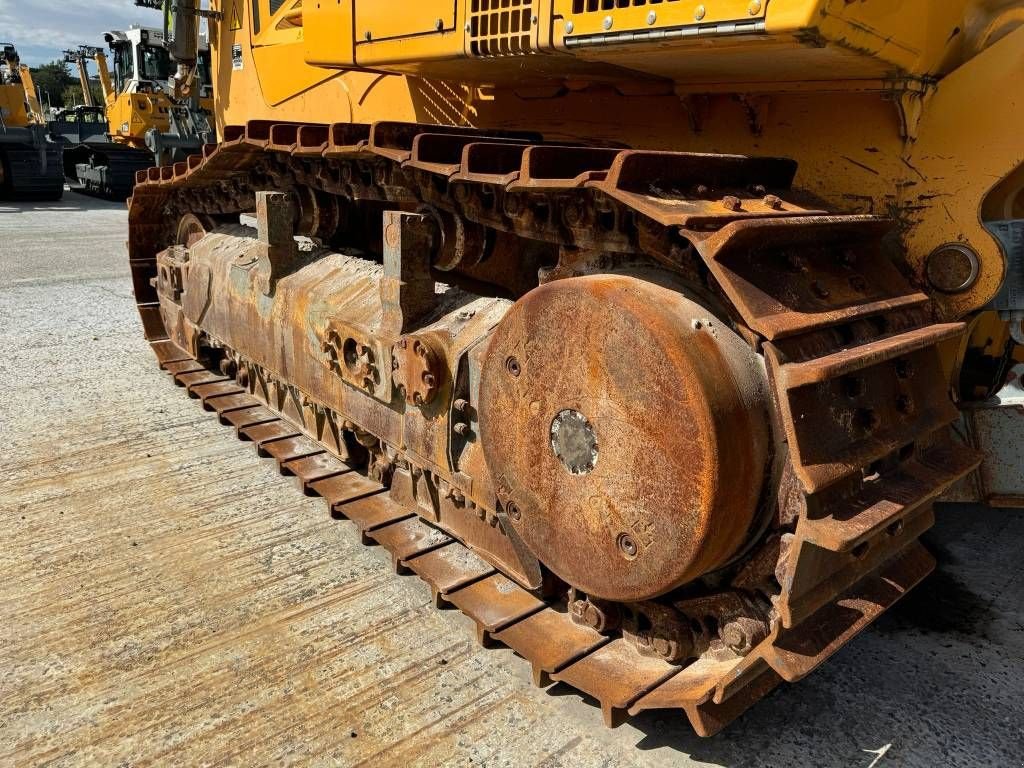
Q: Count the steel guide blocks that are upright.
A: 2